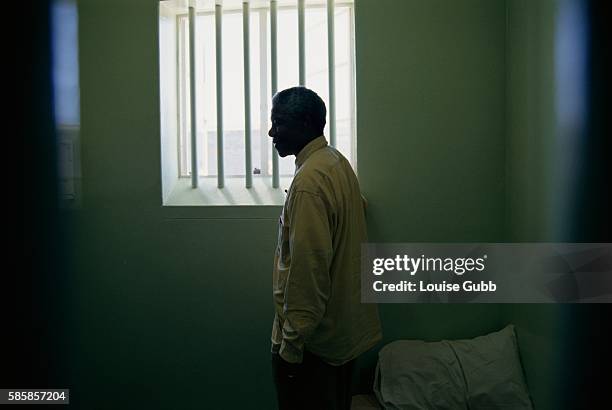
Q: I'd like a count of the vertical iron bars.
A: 6